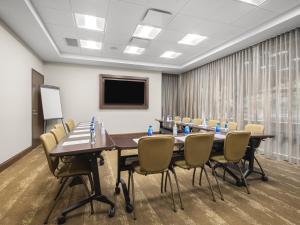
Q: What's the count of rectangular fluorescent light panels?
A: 7